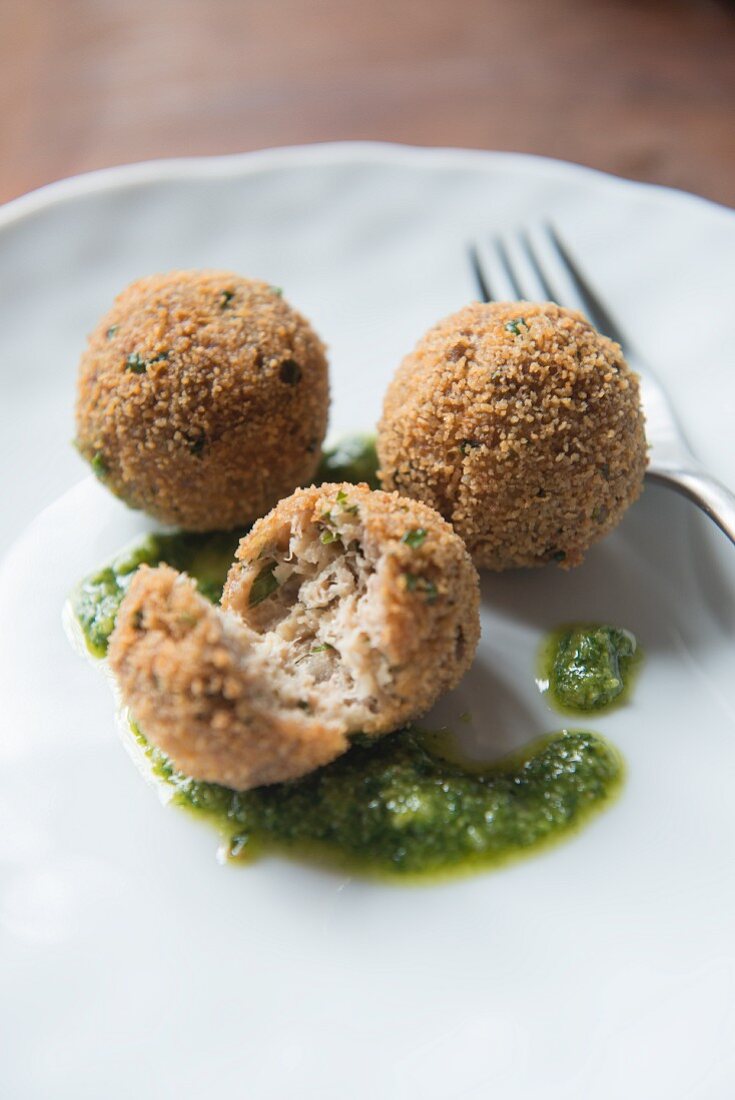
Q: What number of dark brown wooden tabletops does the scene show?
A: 1